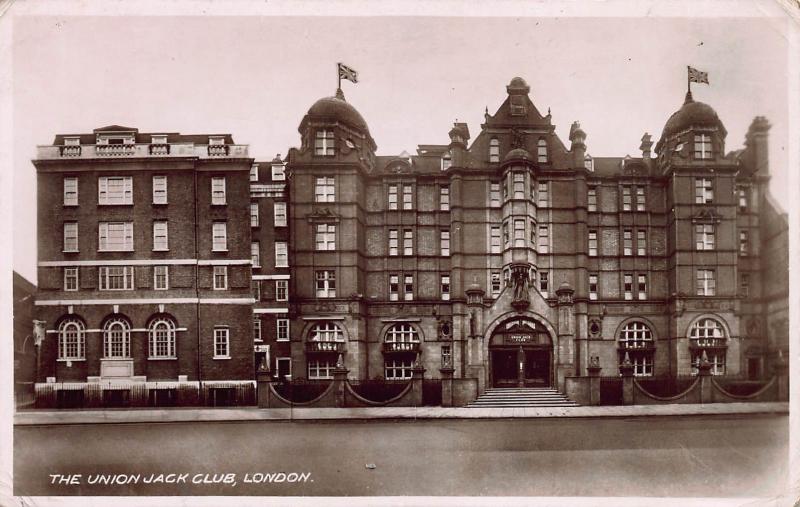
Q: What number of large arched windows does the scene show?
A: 7